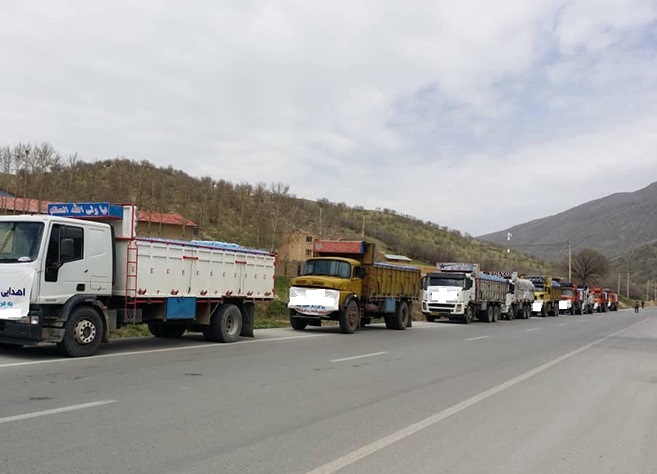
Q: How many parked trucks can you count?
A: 9